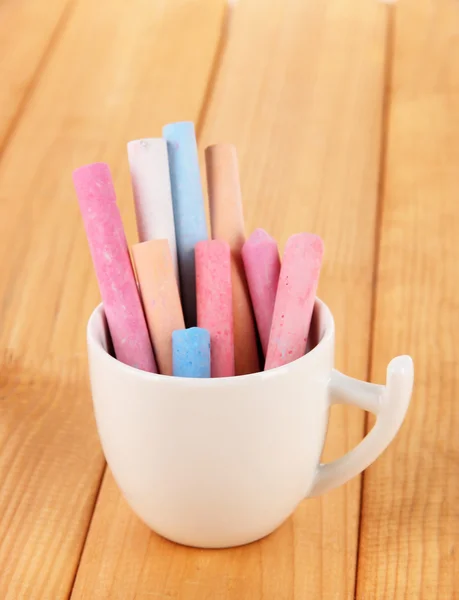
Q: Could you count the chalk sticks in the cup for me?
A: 9